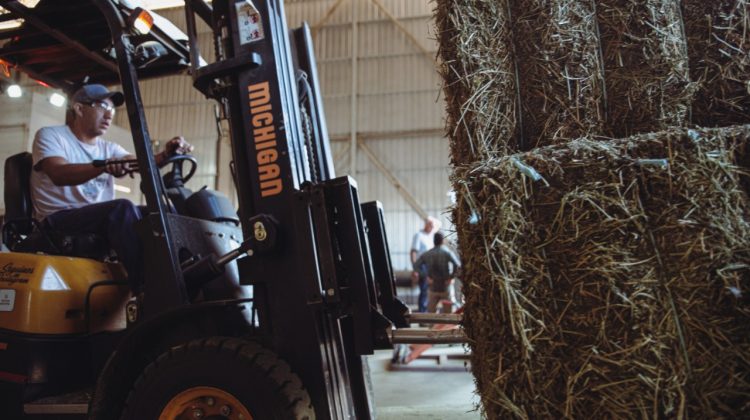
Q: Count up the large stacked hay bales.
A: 2